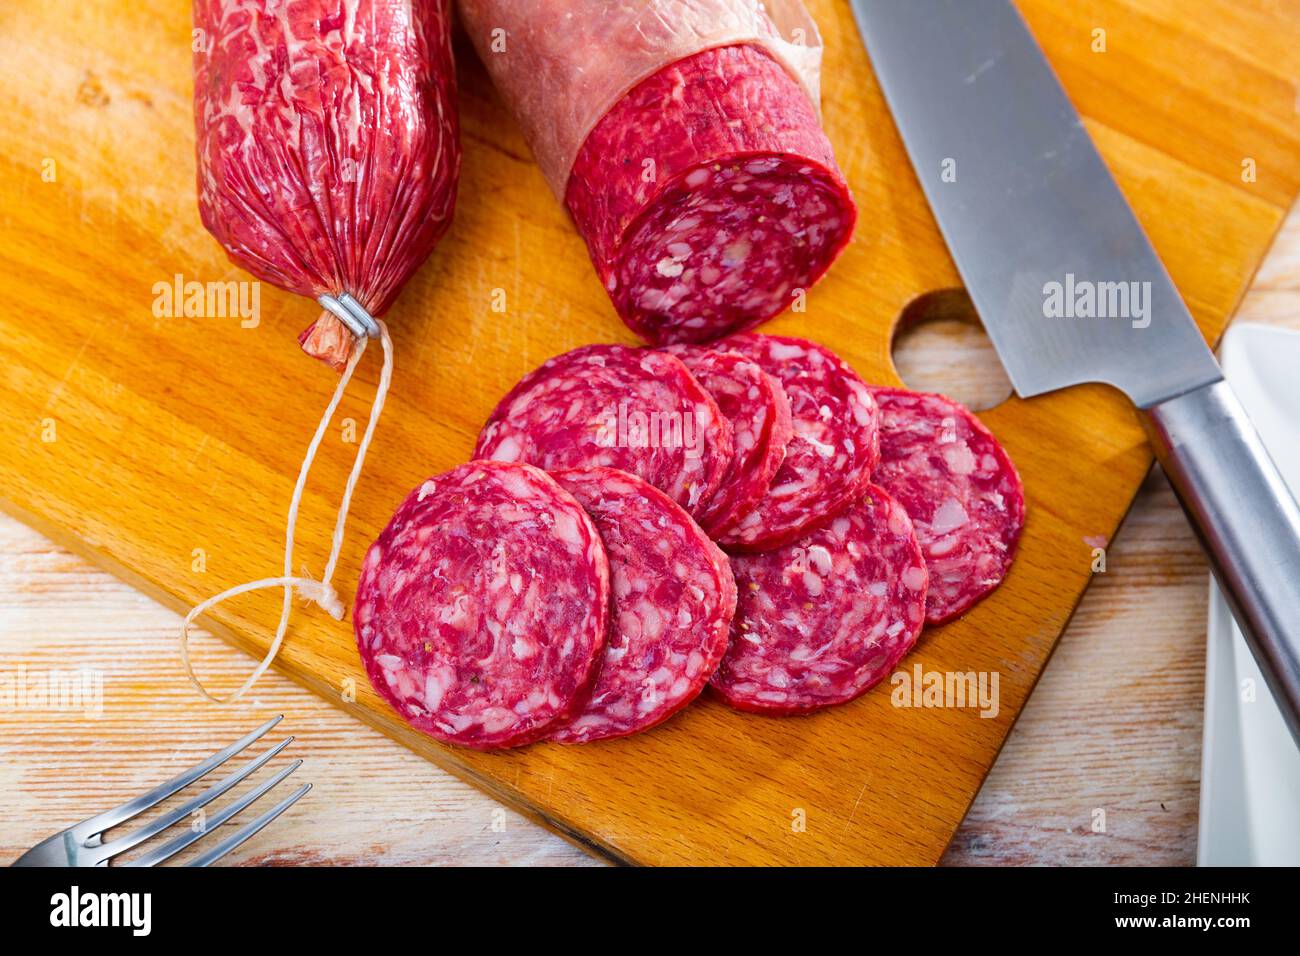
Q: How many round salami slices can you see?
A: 7